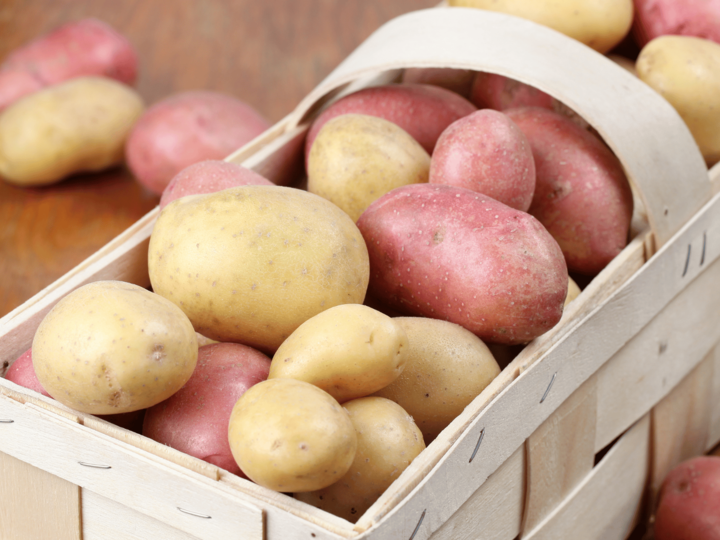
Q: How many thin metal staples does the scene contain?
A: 8